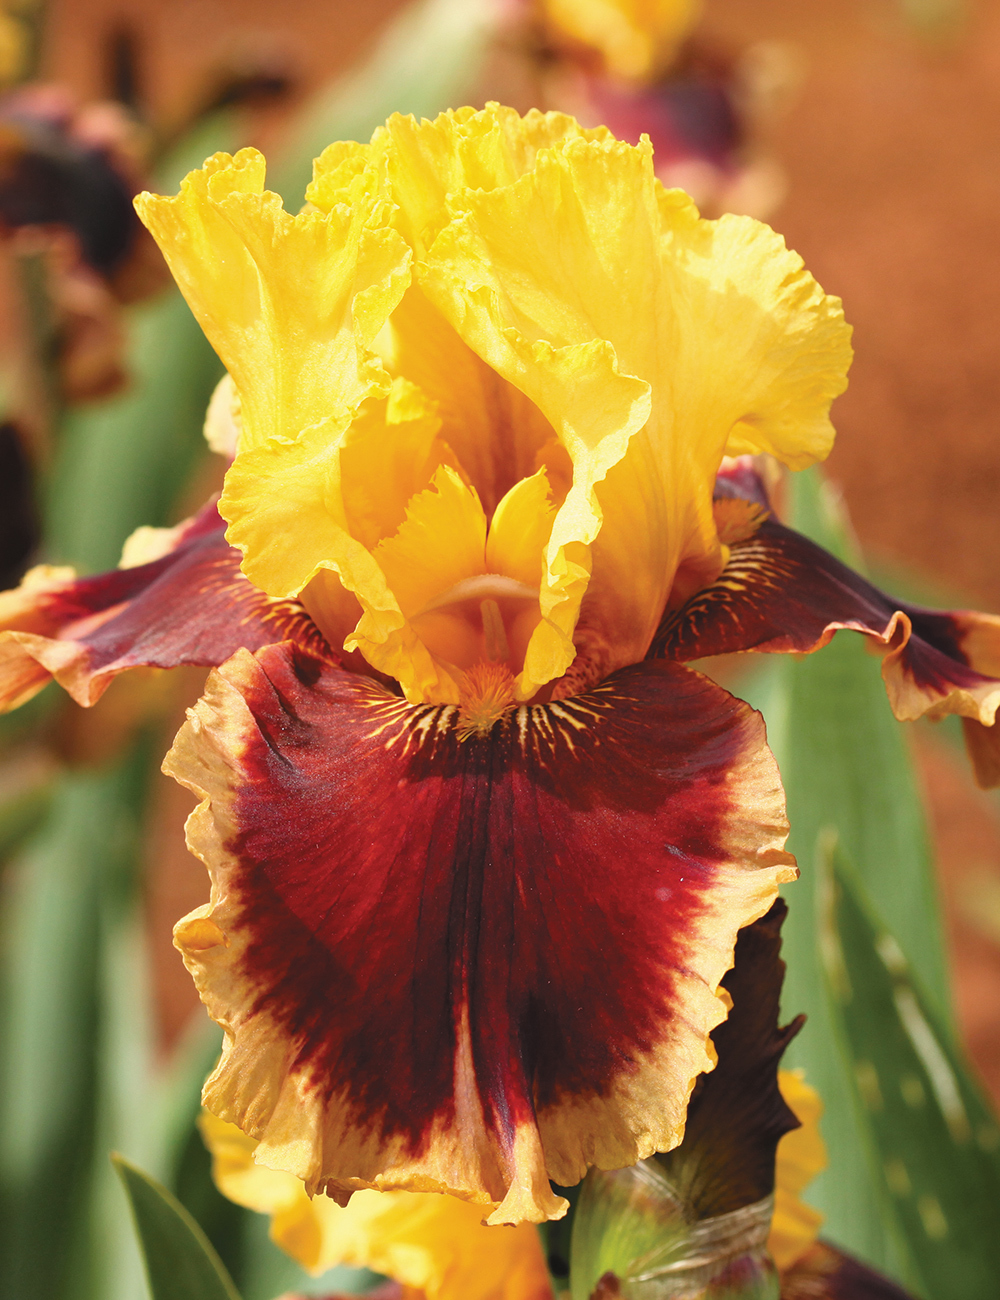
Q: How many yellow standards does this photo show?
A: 3